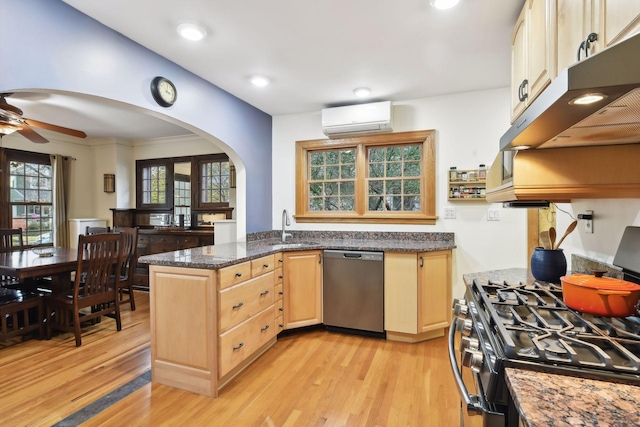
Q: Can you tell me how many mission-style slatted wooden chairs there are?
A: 5